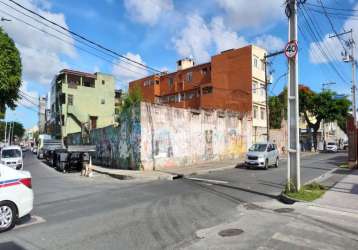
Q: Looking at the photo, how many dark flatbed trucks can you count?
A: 1